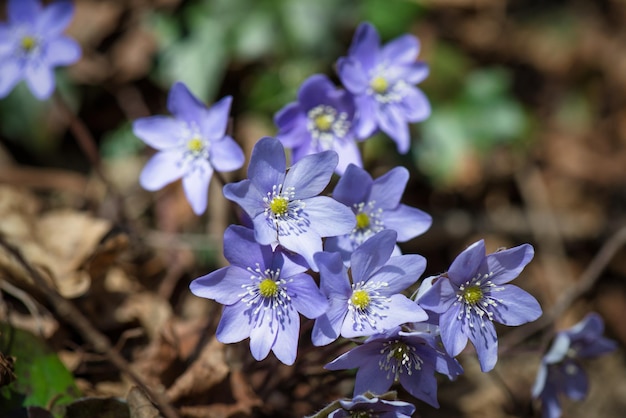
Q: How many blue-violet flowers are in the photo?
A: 12